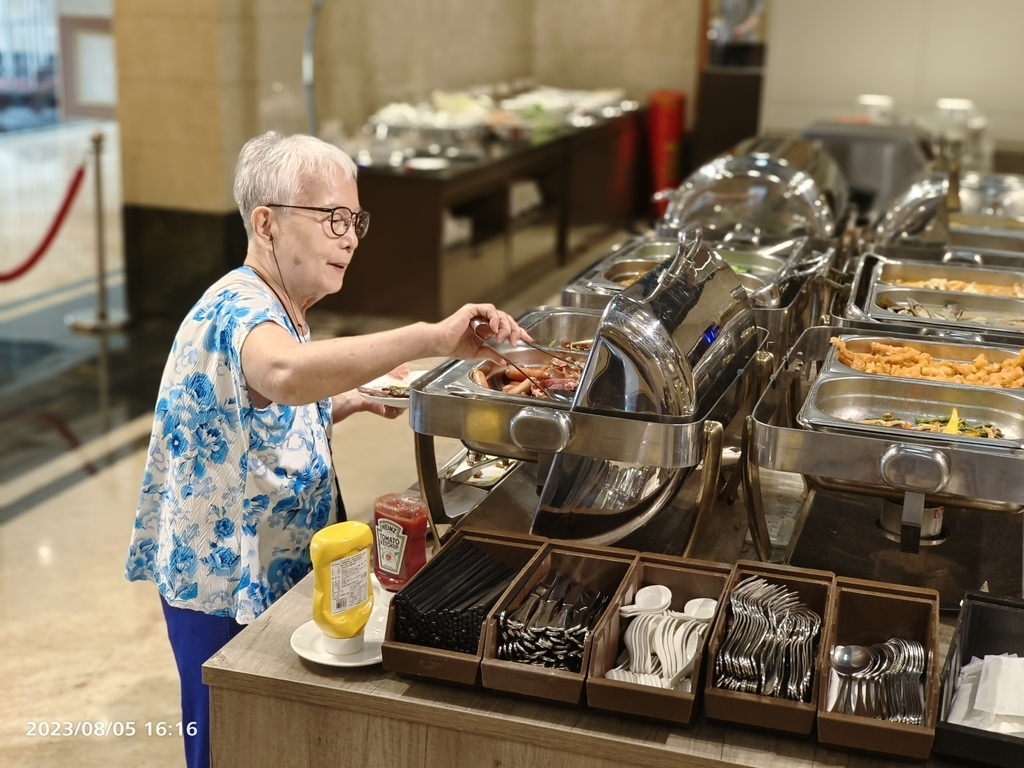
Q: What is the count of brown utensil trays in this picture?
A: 5